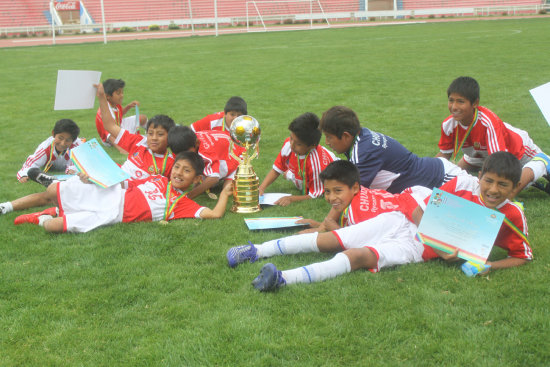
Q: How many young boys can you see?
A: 11